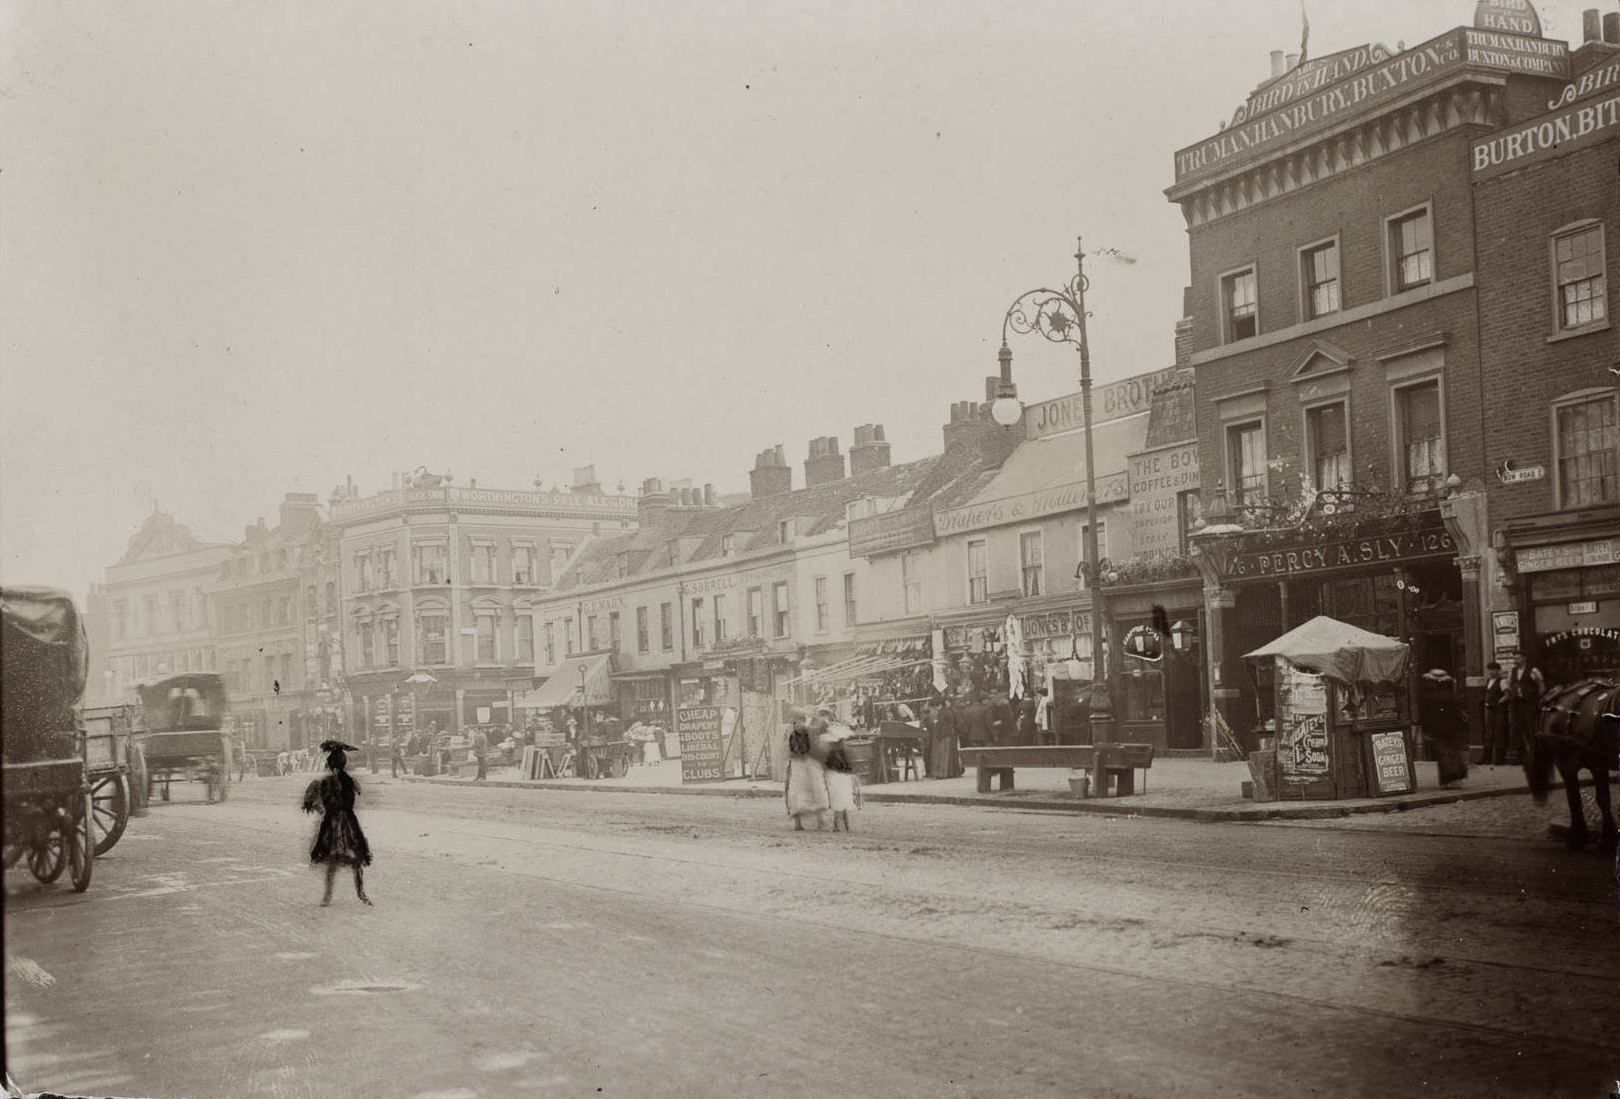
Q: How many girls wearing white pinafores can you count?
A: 2